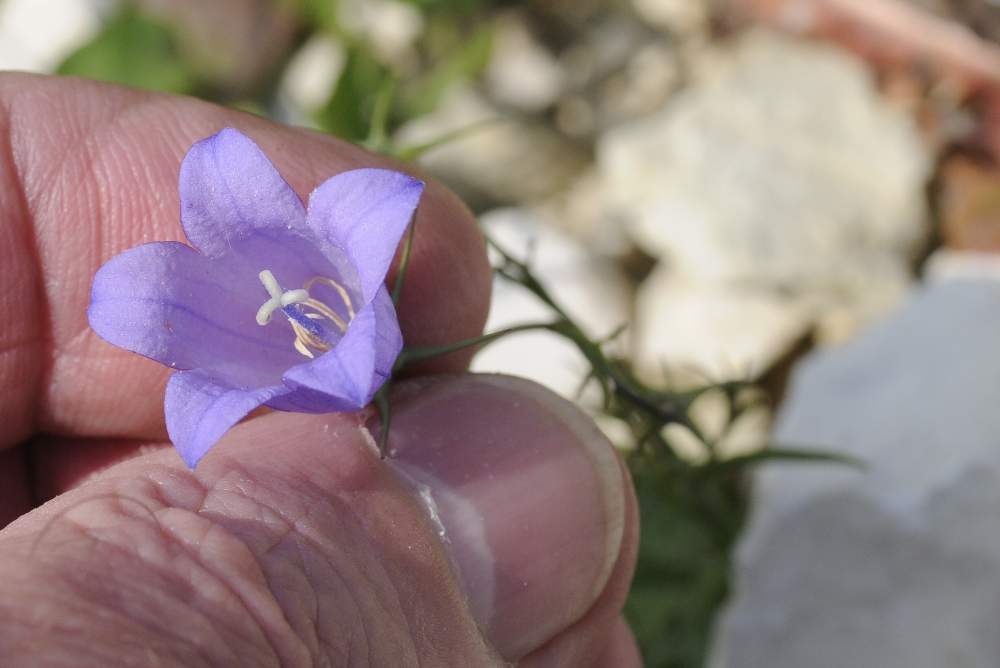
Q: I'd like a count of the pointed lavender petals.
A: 5